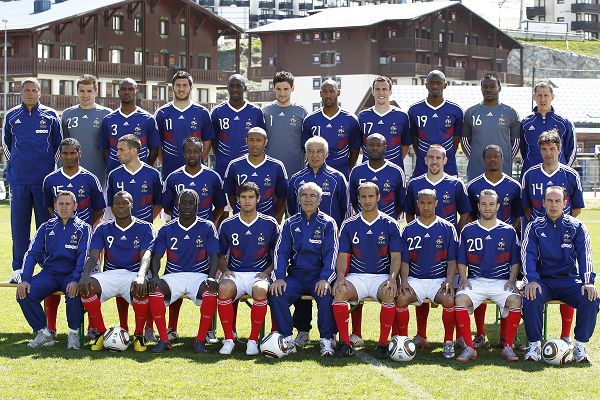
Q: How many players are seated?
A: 6